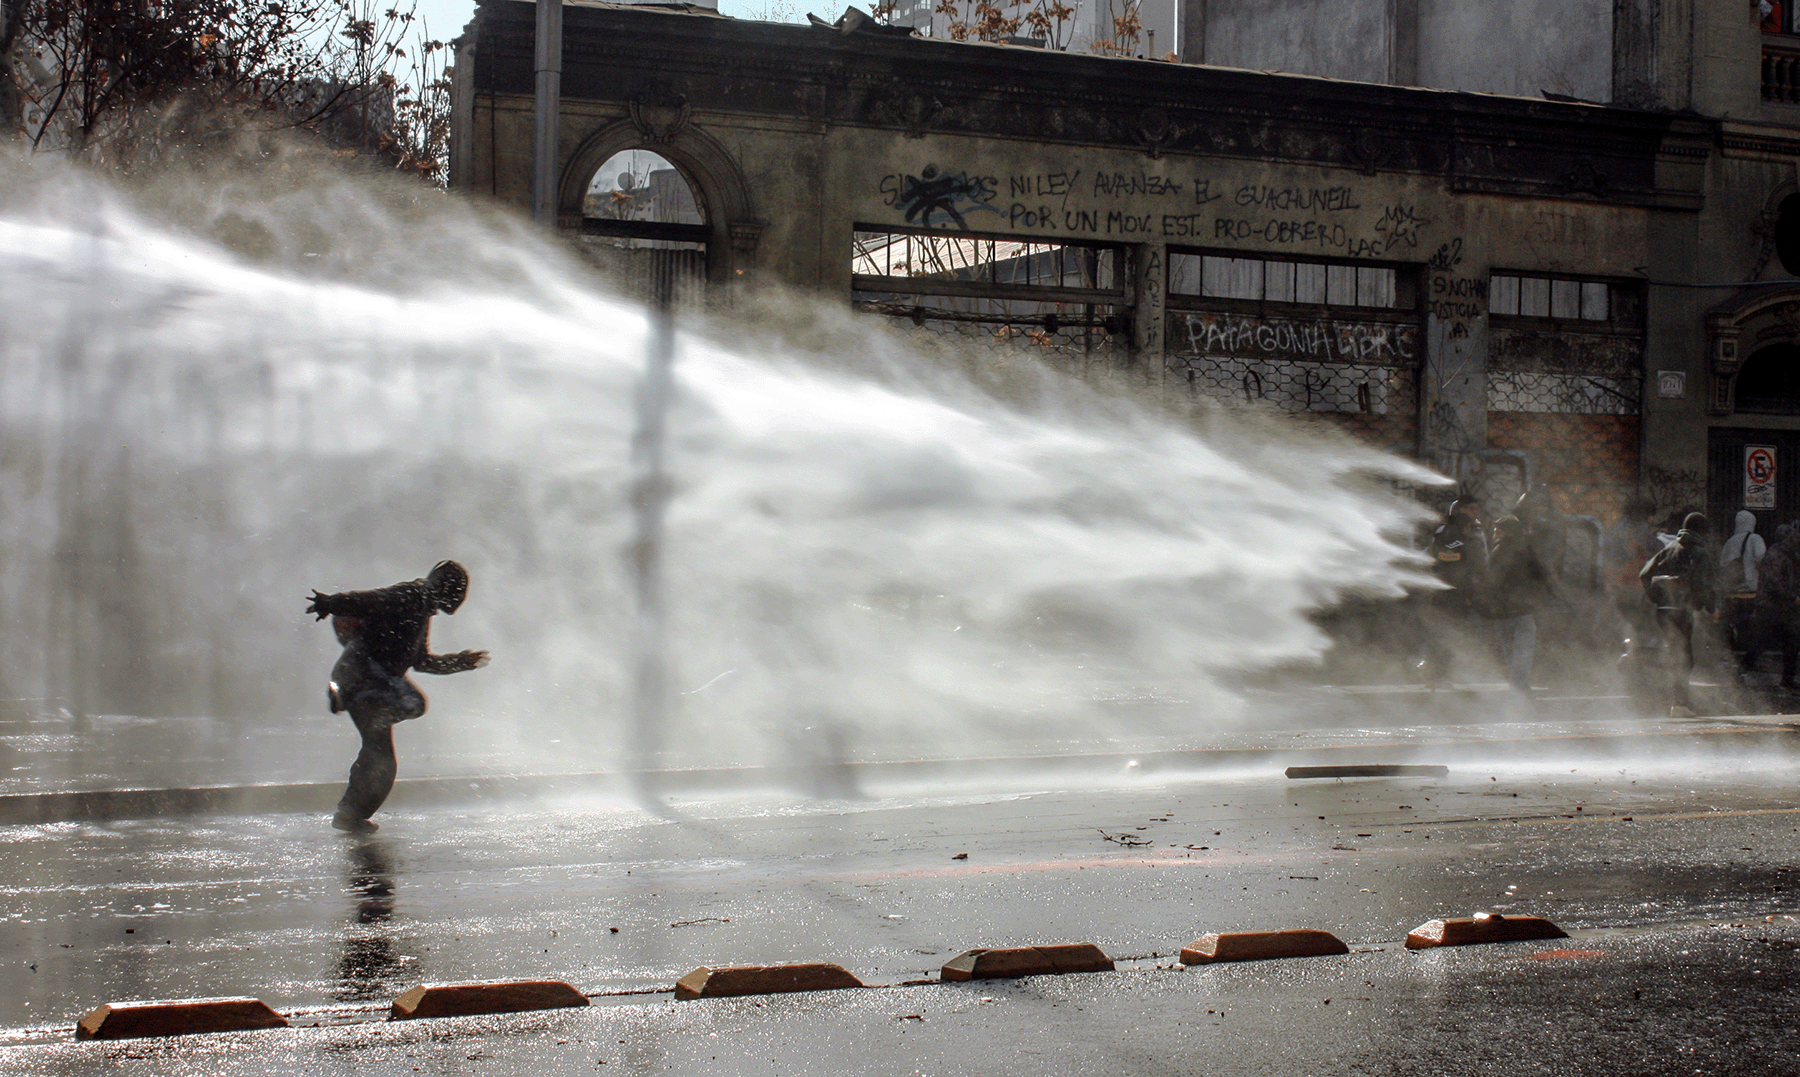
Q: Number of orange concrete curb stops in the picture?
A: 6